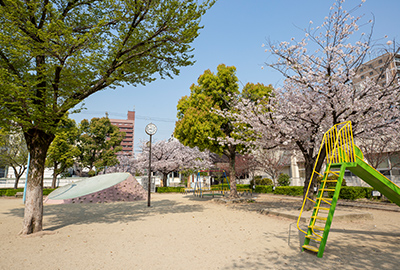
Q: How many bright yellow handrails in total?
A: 2